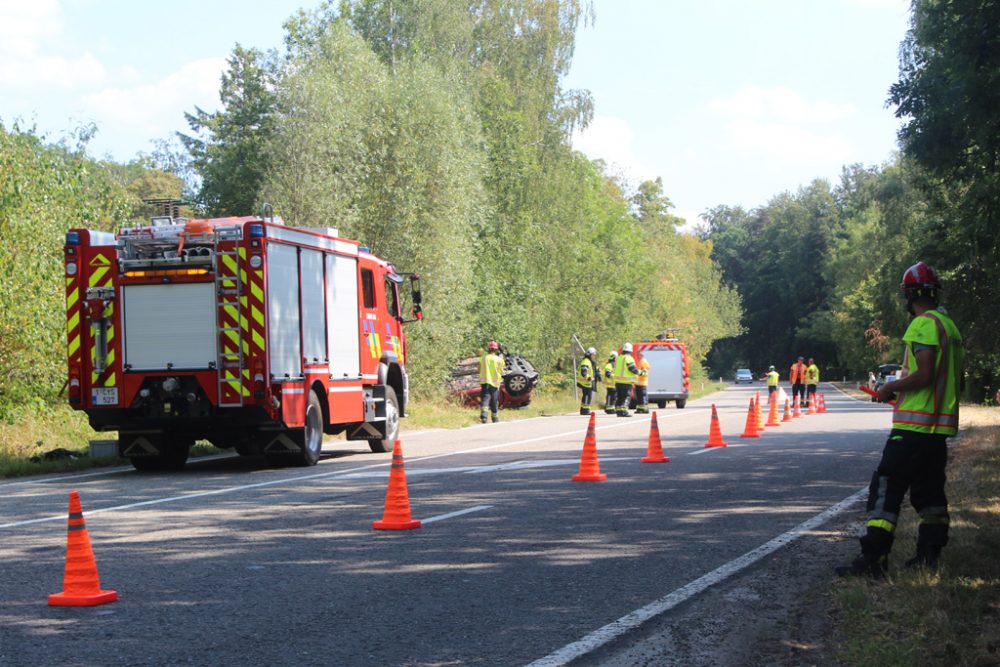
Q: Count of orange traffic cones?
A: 12